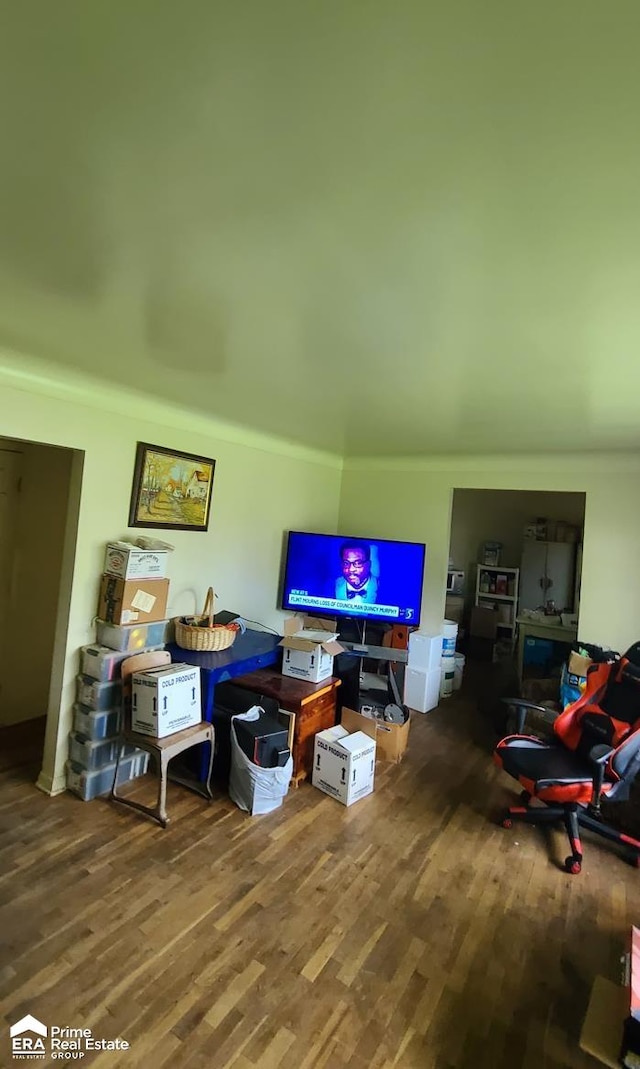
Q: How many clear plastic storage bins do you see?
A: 6